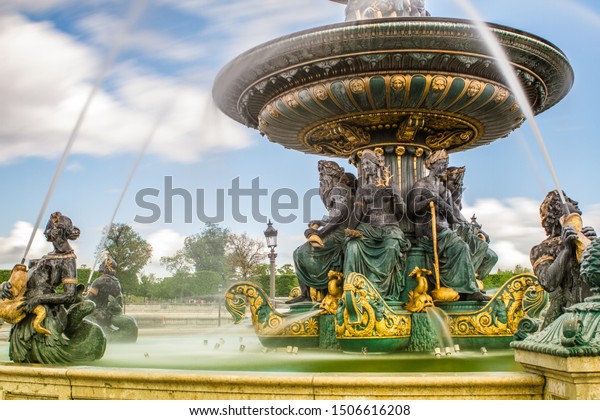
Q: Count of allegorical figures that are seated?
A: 4